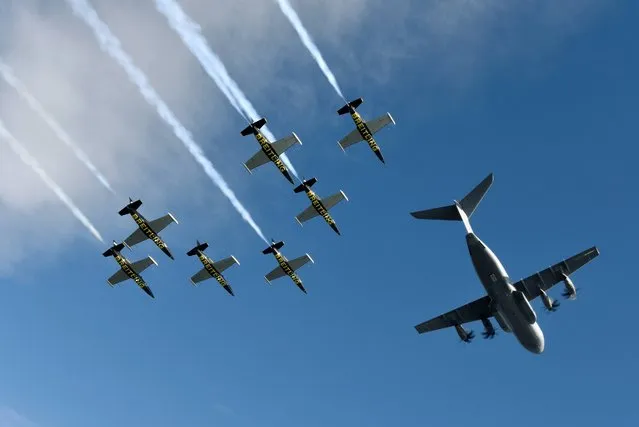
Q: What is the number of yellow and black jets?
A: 7